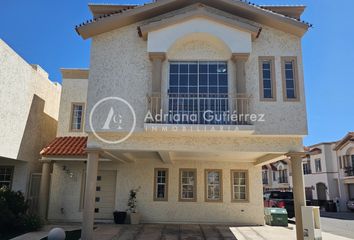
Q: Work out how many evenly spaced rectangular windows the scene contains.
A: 4